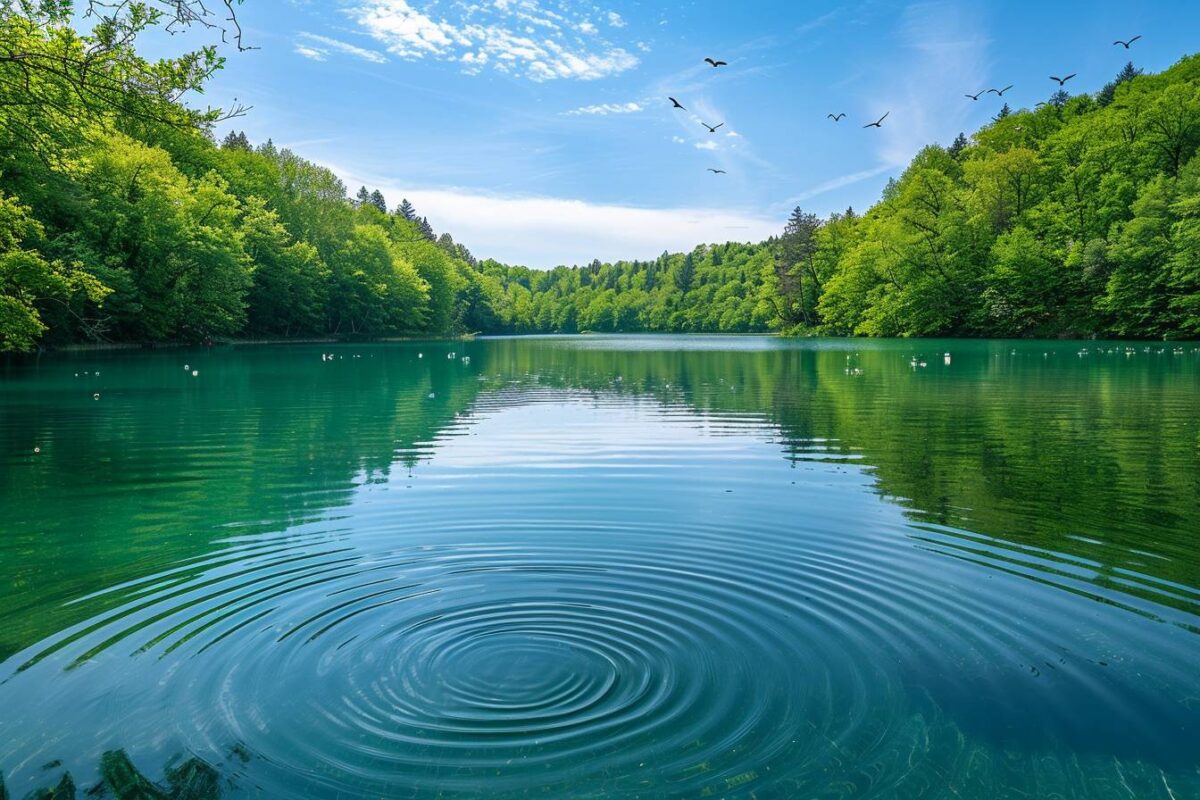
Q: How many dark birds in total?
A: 10